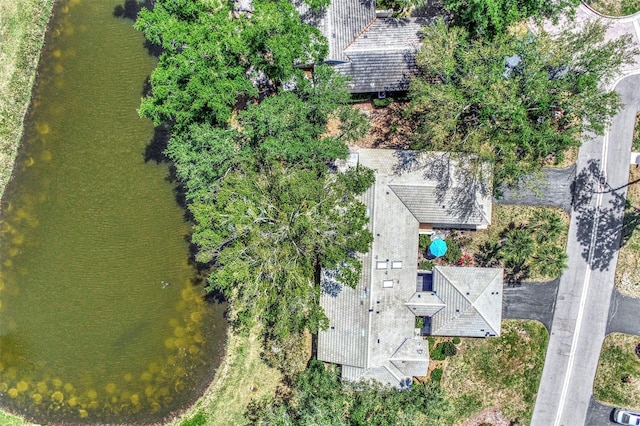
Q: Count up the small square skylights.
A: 3